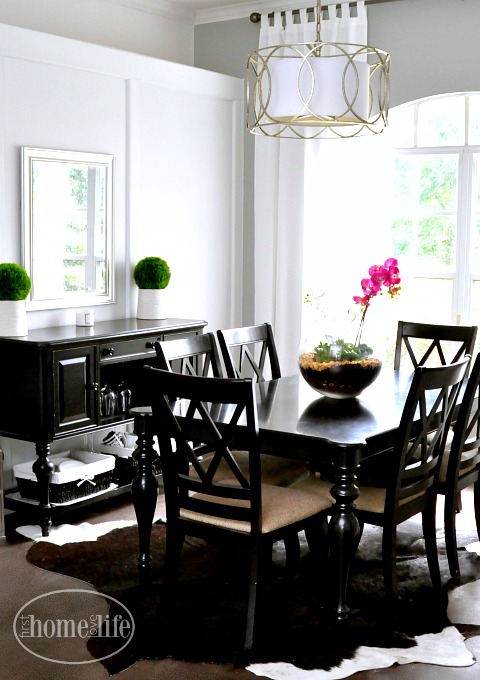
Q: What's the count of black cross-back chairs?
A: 6